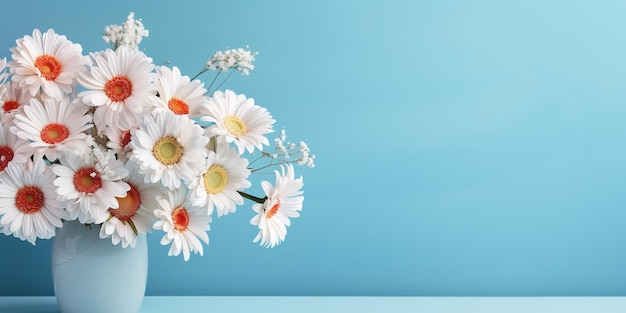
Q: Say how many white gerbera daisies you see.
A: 15